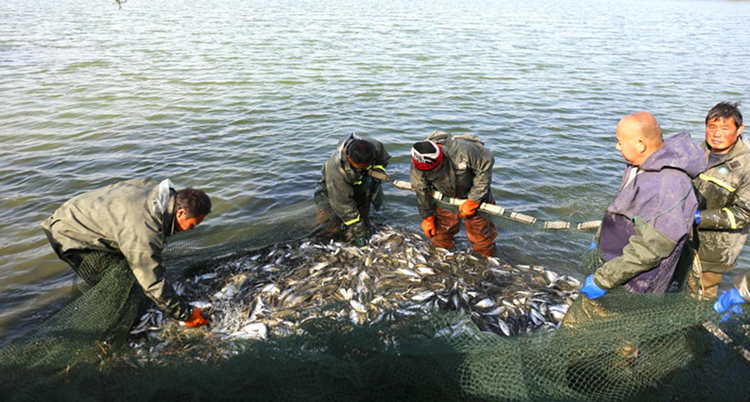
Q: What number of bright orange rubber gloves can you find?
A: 3